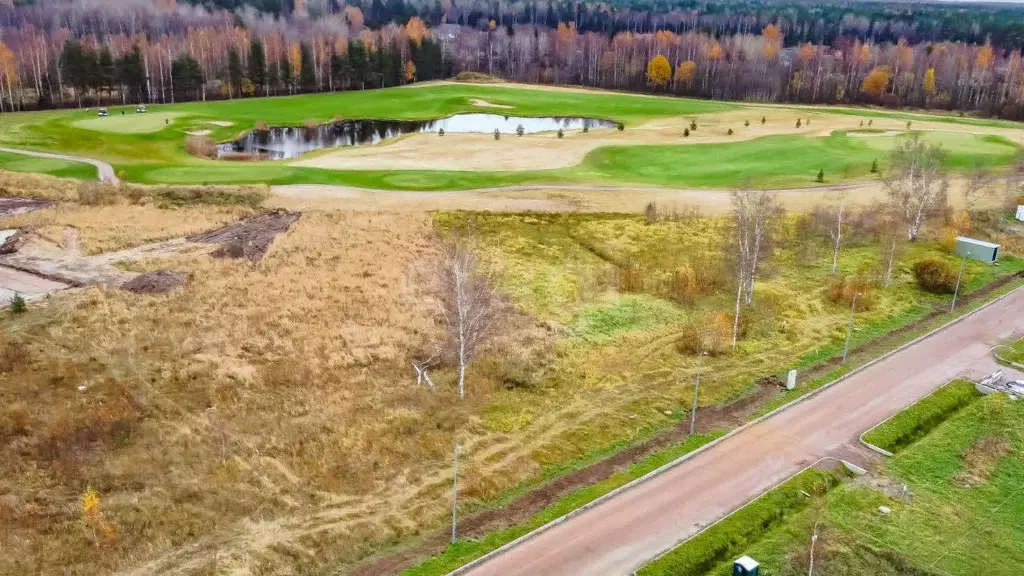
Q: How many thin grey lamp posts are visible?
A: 4